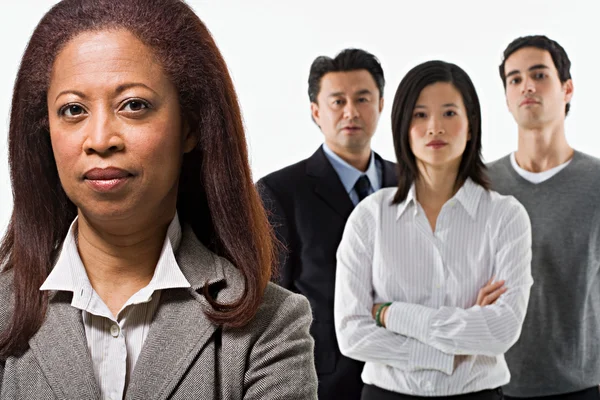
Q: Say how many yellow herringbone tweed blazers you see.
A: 0